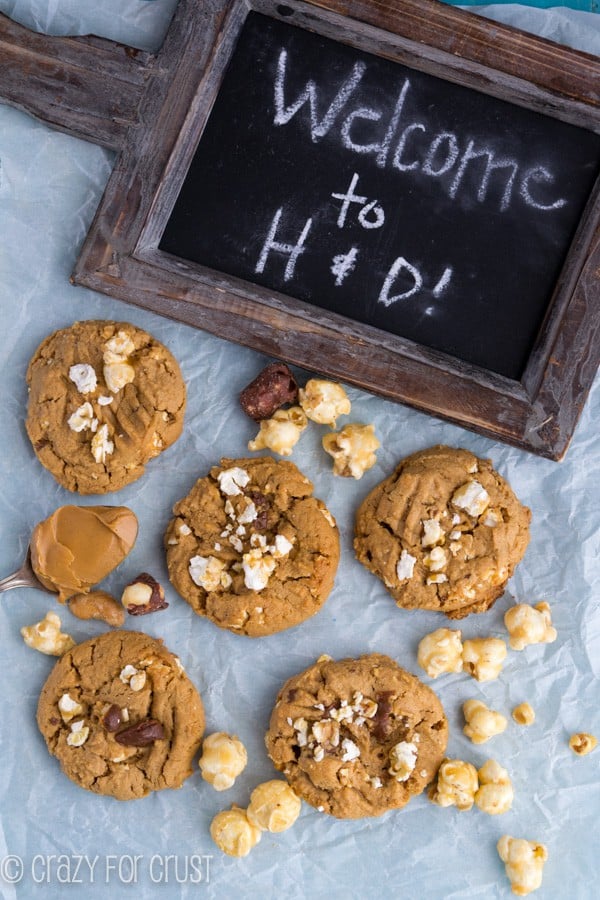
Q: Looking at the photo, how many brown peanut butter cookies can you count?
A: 5